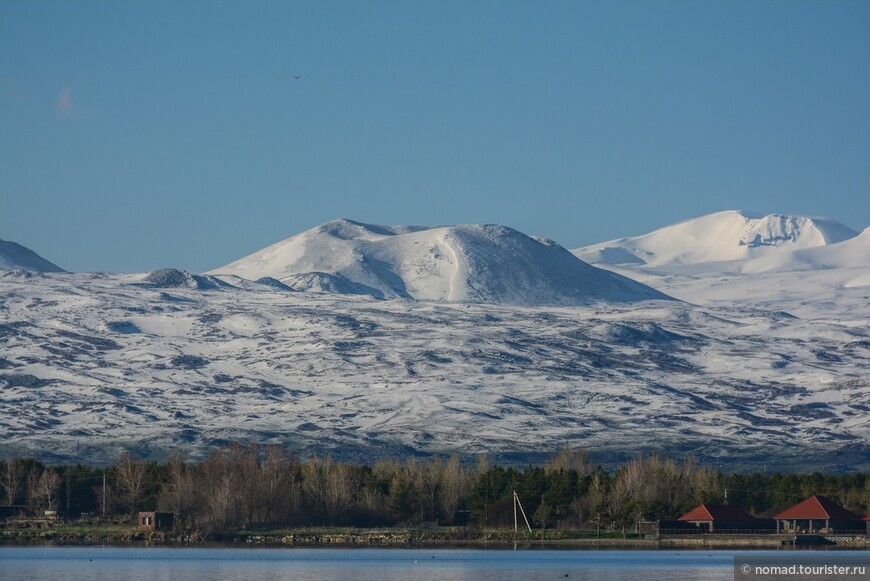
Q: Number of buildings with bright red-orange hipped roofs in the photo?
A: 2